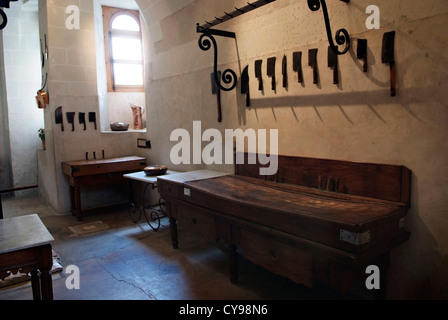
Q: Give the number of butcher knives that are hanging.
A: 14